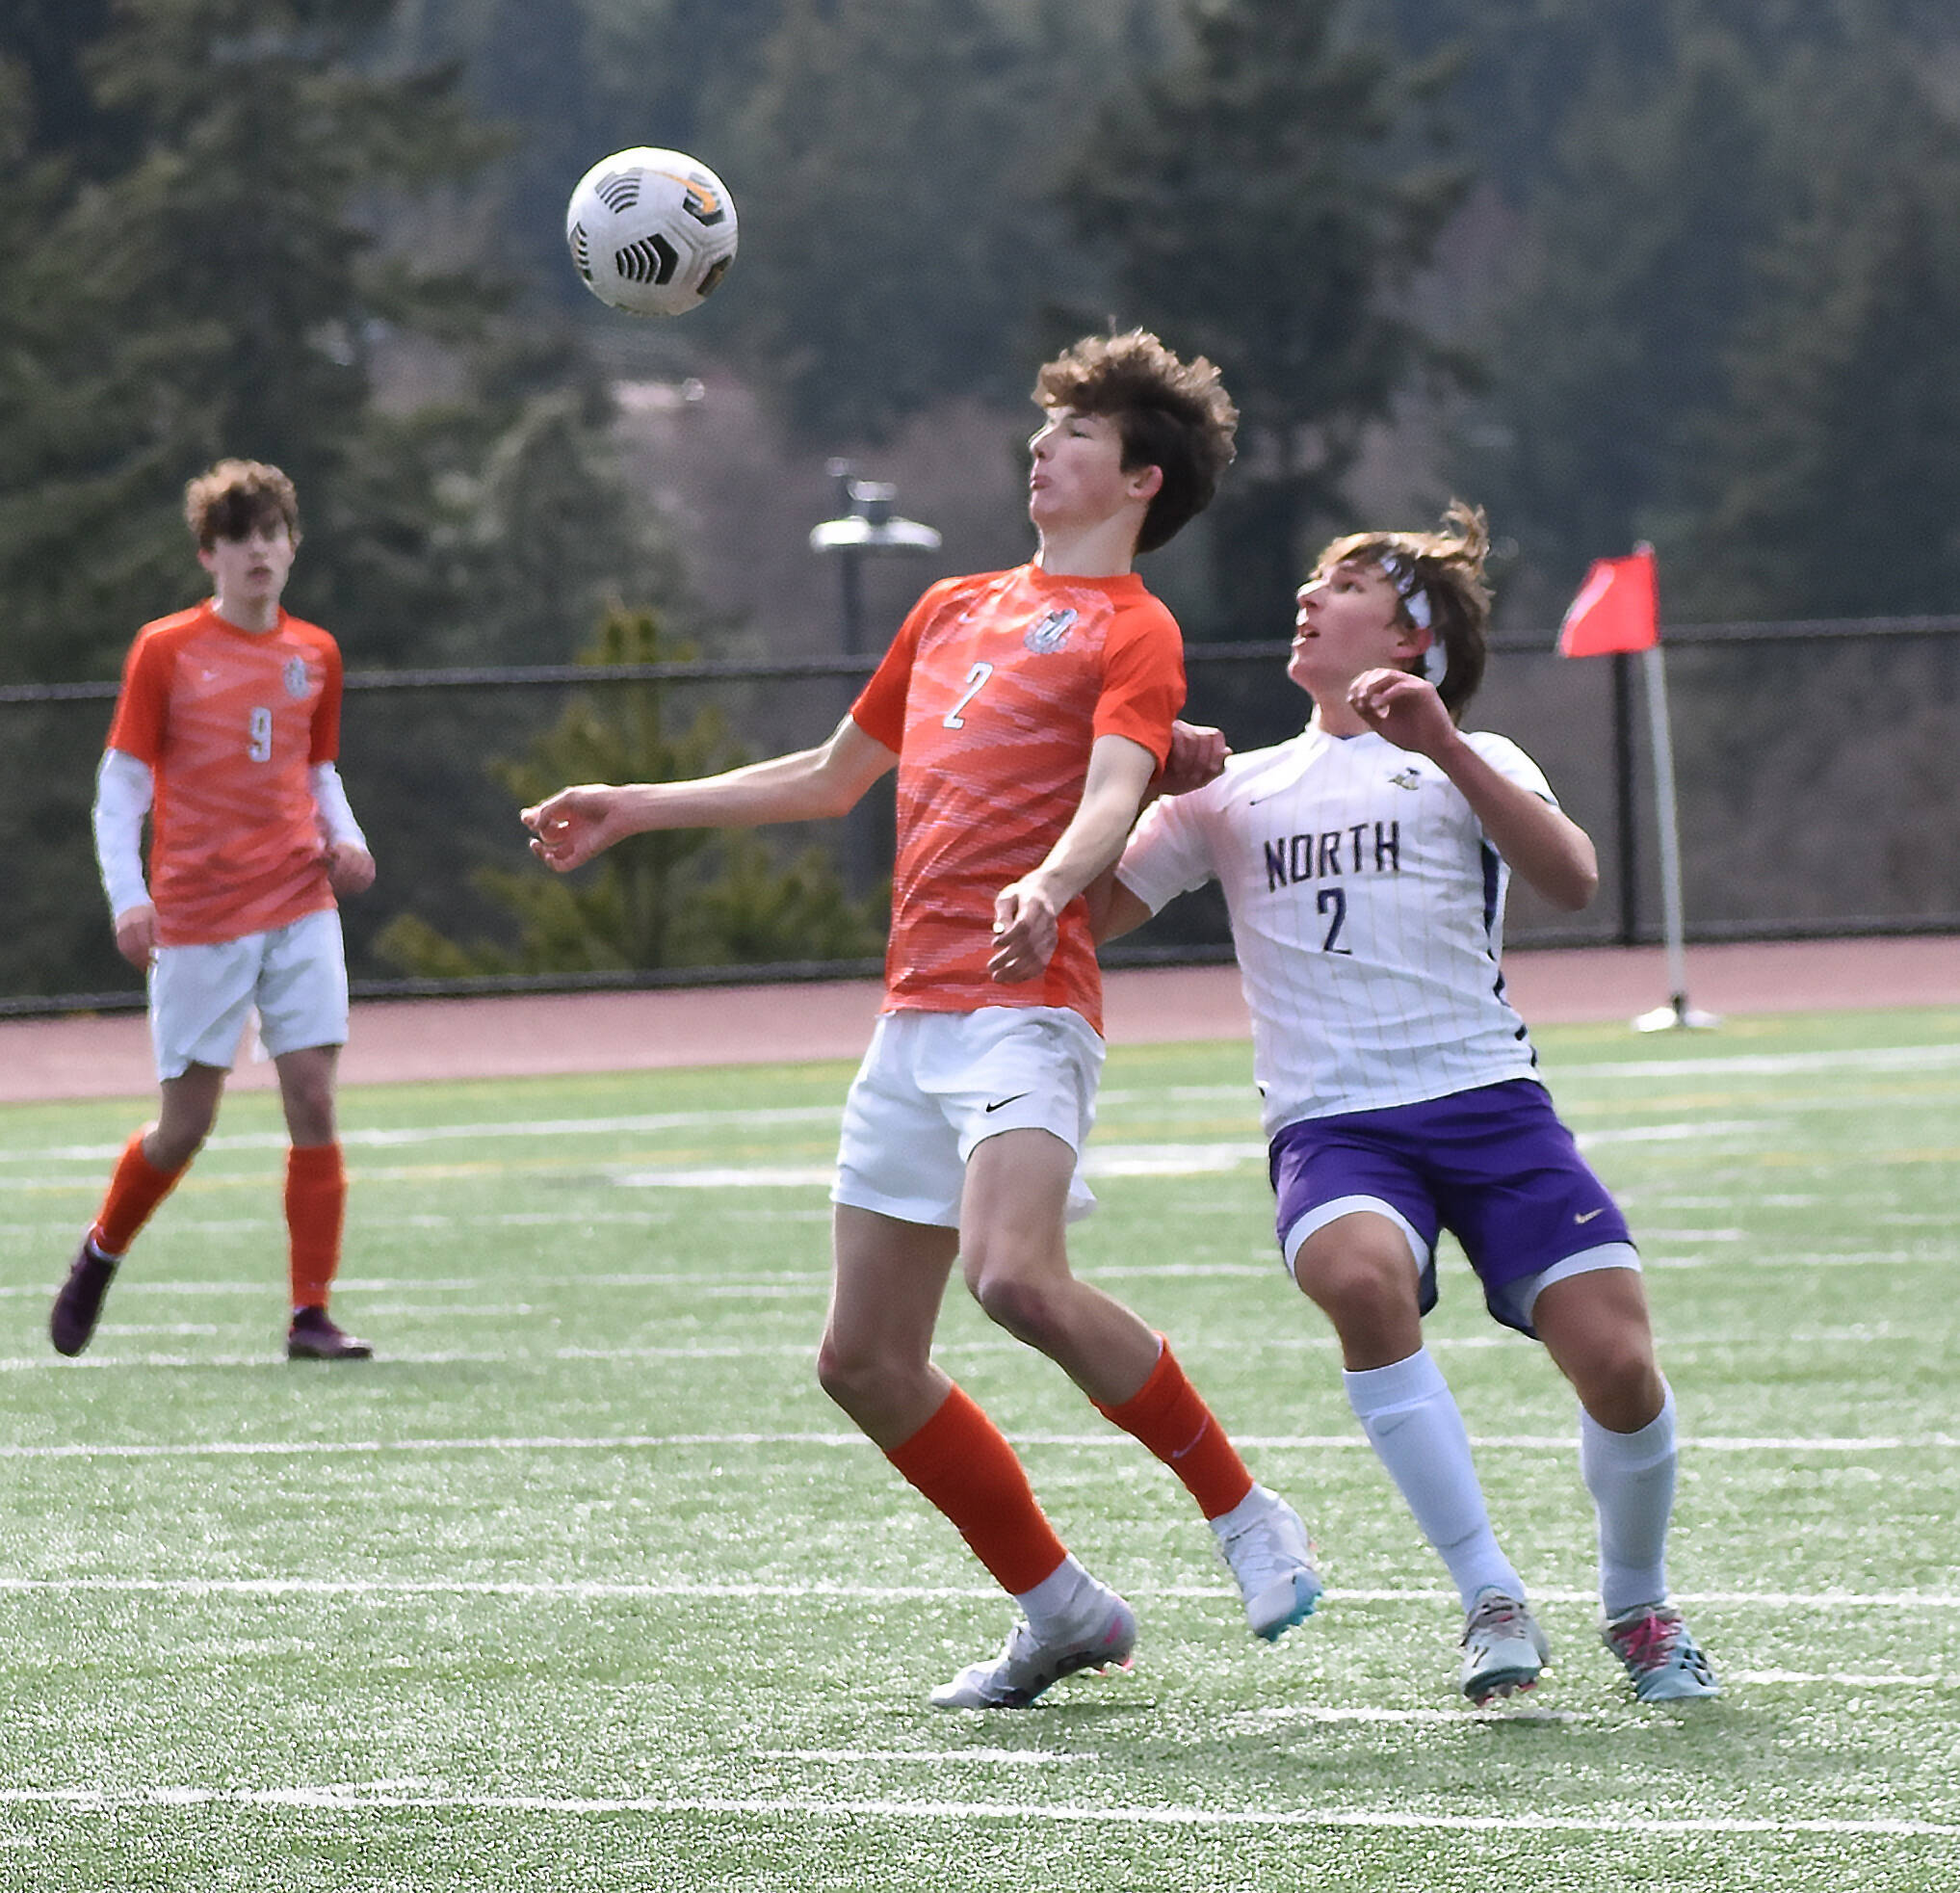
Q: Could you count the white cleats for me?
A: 2